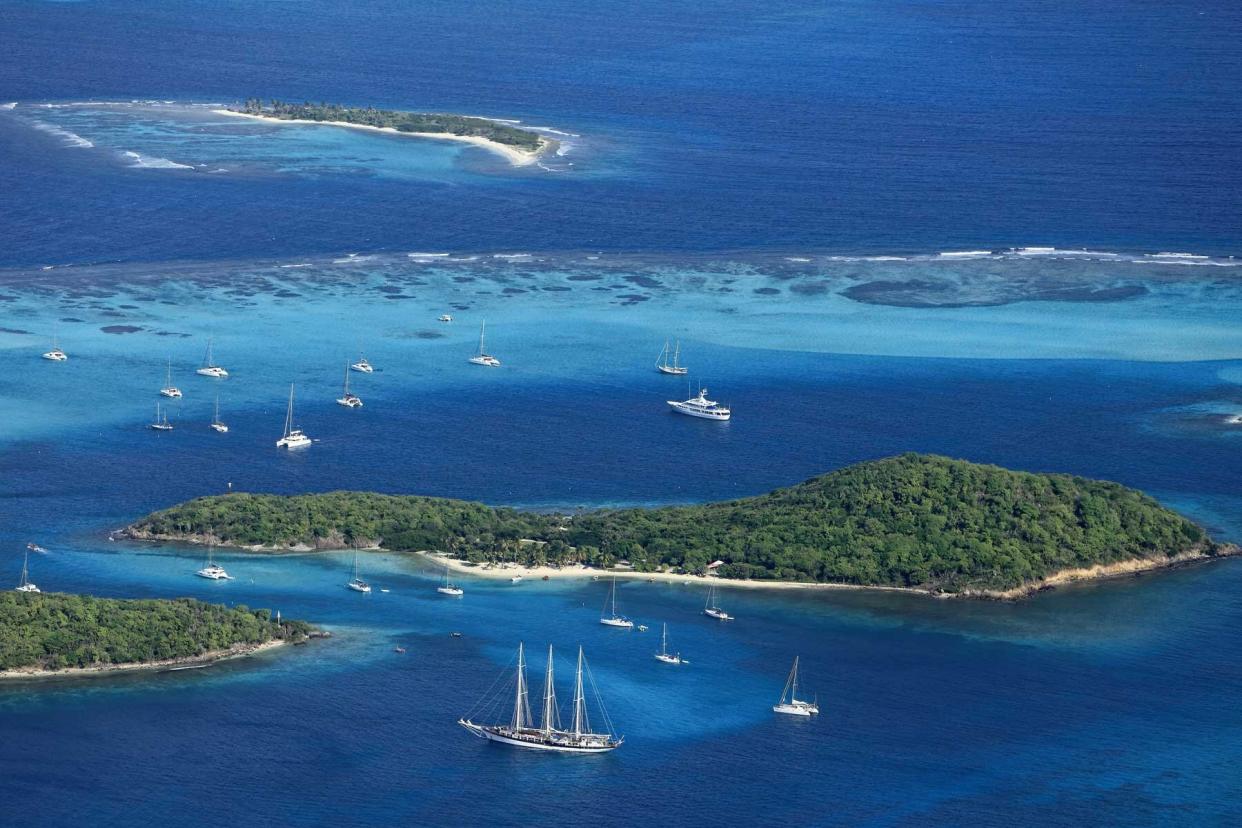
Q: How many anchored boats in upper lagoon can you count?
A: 12